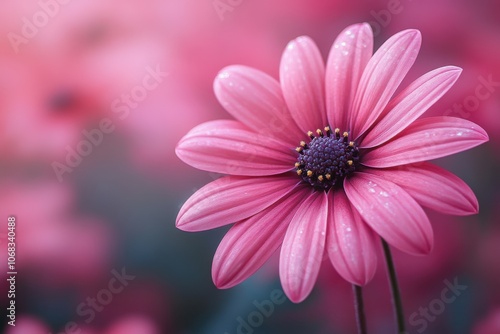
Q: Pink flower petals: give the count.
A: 13